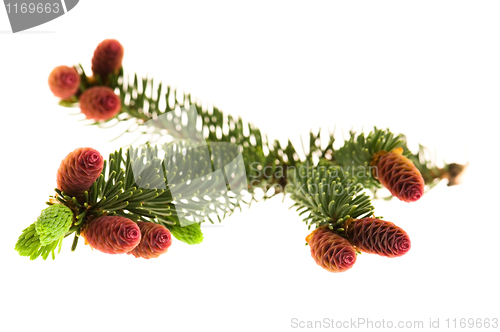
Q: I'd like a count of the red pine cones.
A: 9